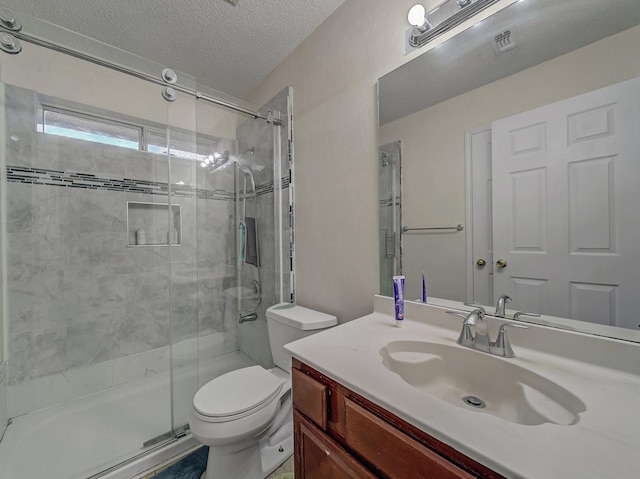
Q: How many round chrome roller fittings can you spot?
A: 4